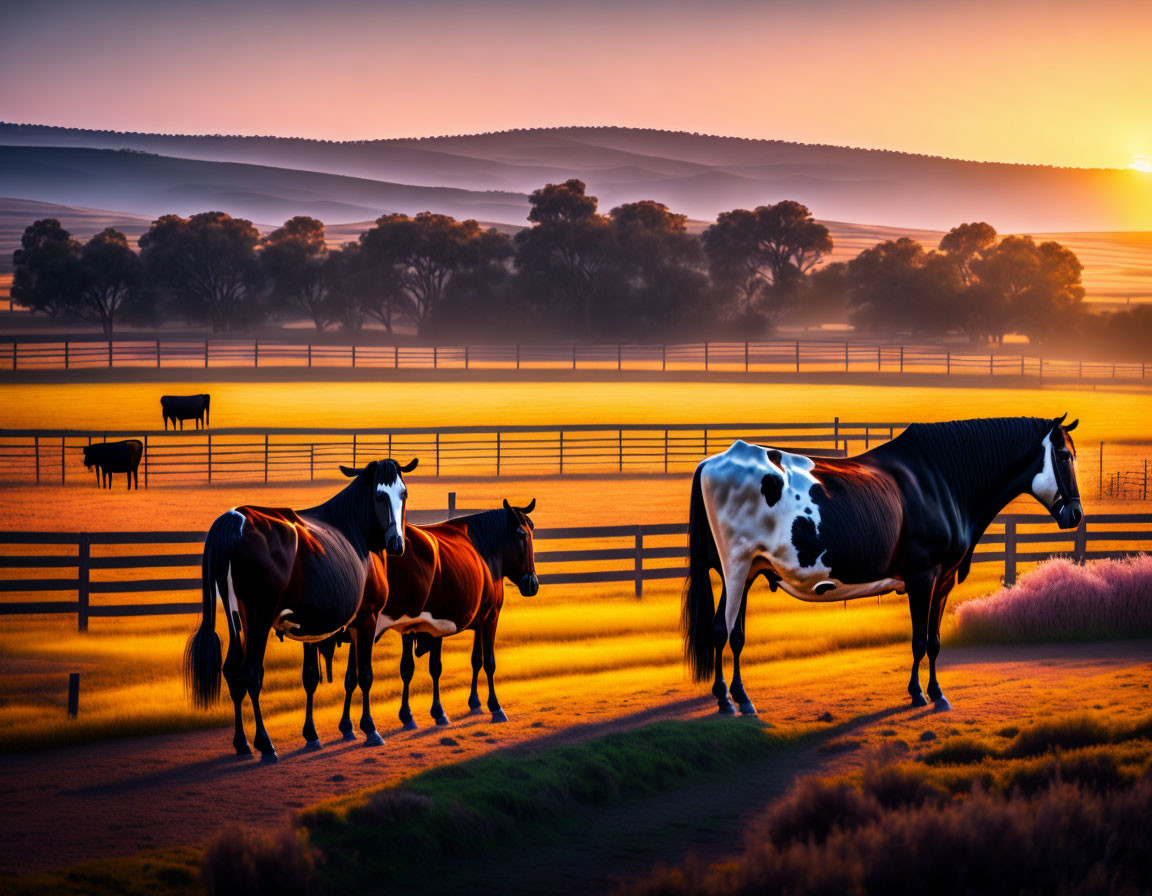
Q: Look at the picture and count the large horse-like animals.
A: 3